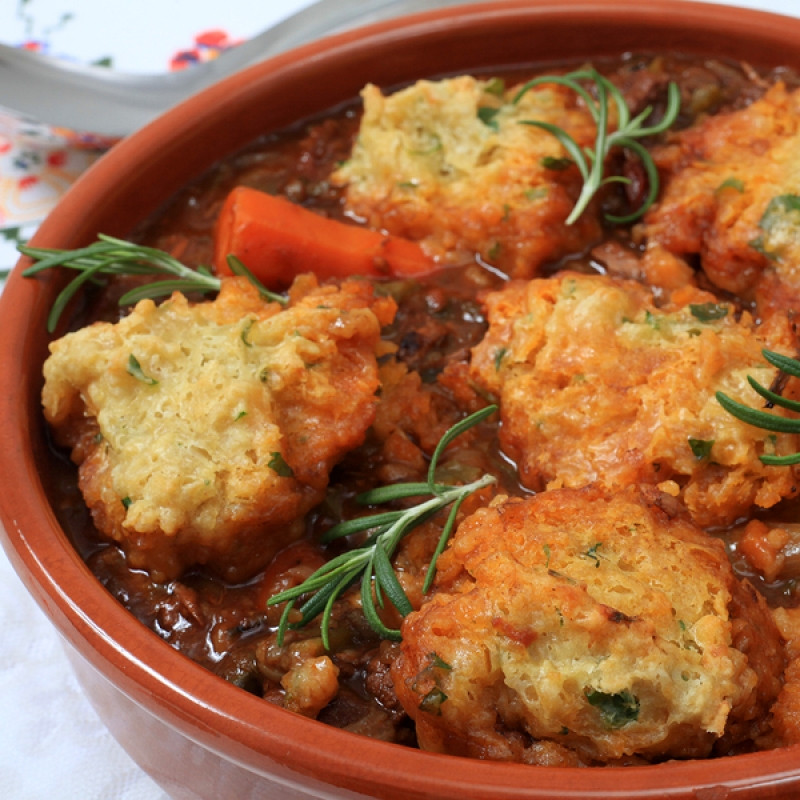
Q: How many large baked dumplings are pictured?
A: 5